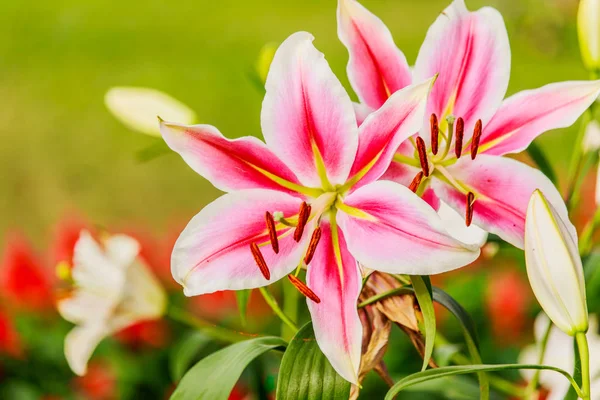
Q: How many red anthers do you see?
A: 11